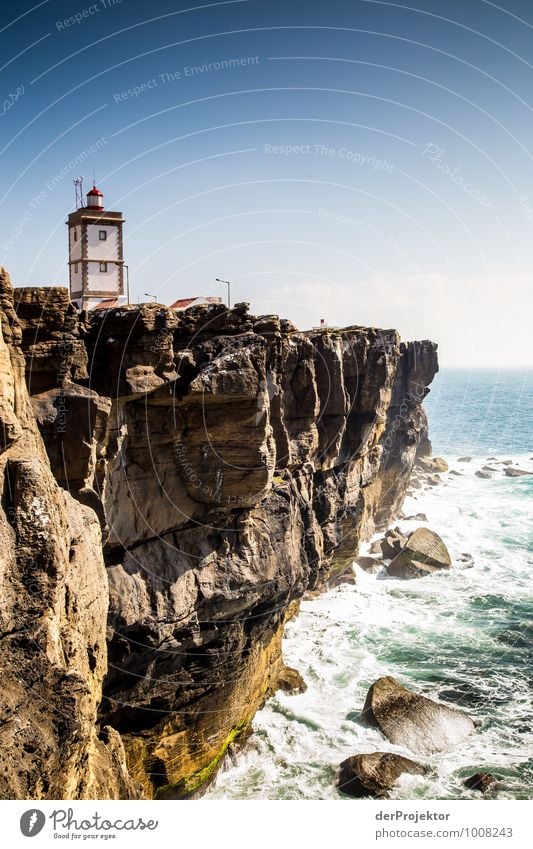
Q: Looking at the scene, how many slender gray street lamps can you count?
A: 3